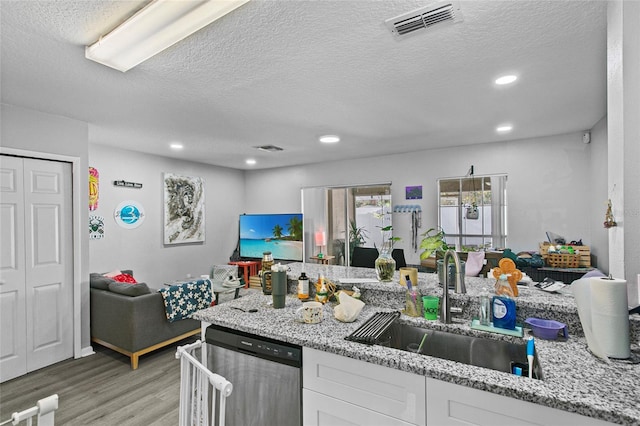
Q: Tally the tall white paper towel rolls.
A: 1